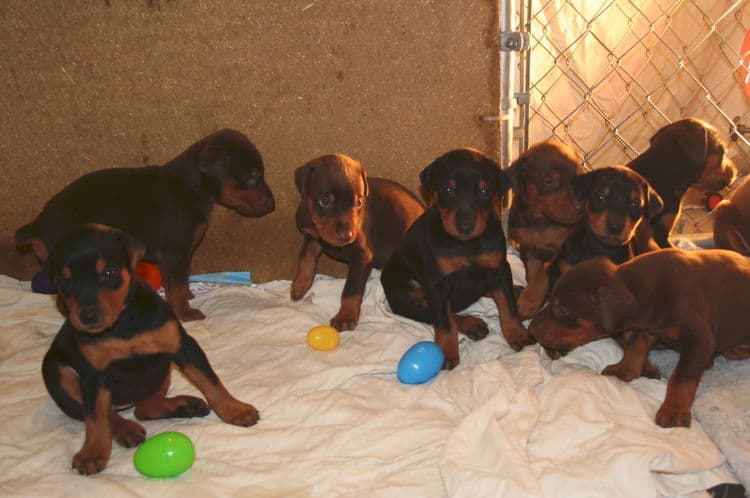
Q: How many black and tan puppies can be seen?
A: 5